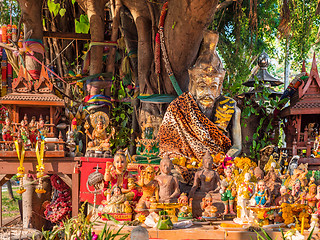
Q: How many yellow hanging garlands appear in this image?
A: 2